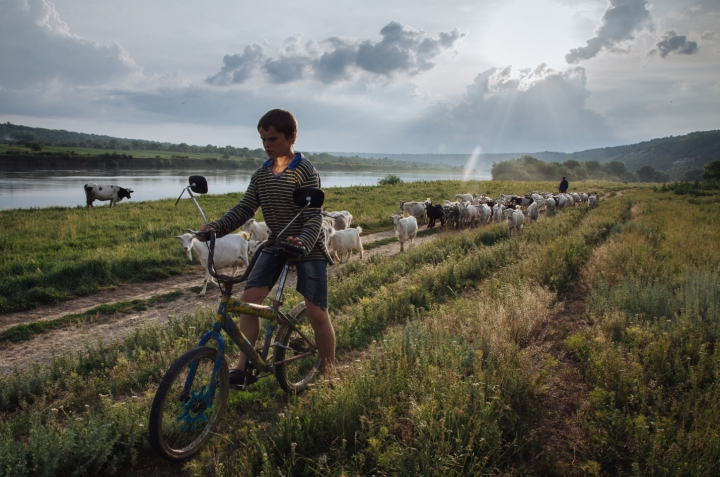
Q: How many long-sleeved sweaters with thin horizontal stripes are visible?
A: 1